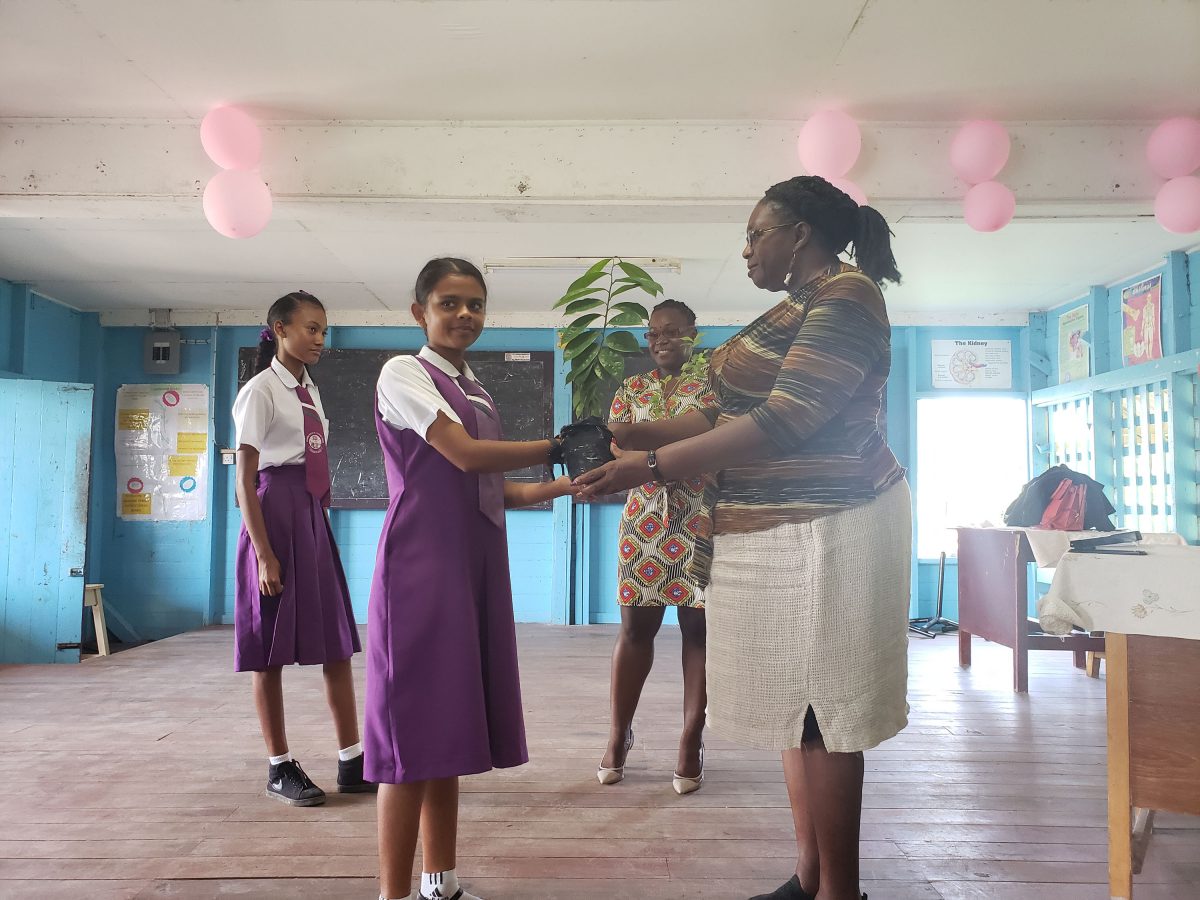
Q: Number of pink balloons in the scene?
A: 8